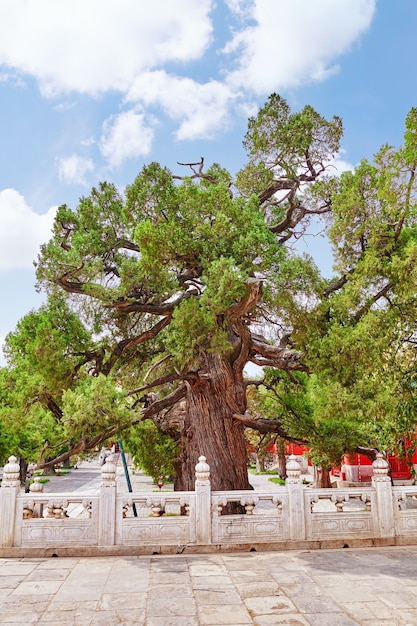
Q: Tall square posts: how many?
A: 5